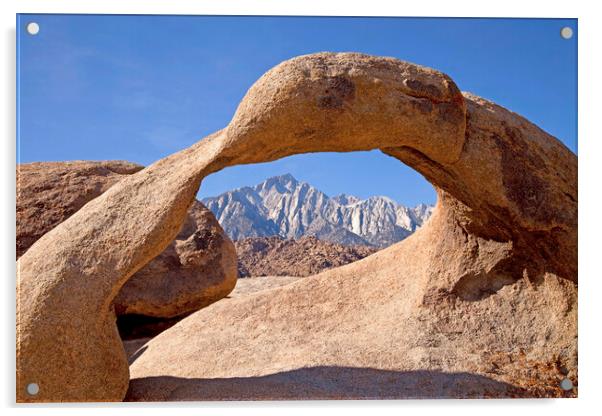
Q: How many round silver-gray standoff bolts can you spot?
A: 4